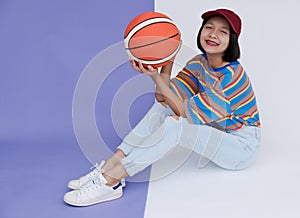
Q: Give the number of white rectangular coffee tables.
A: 0